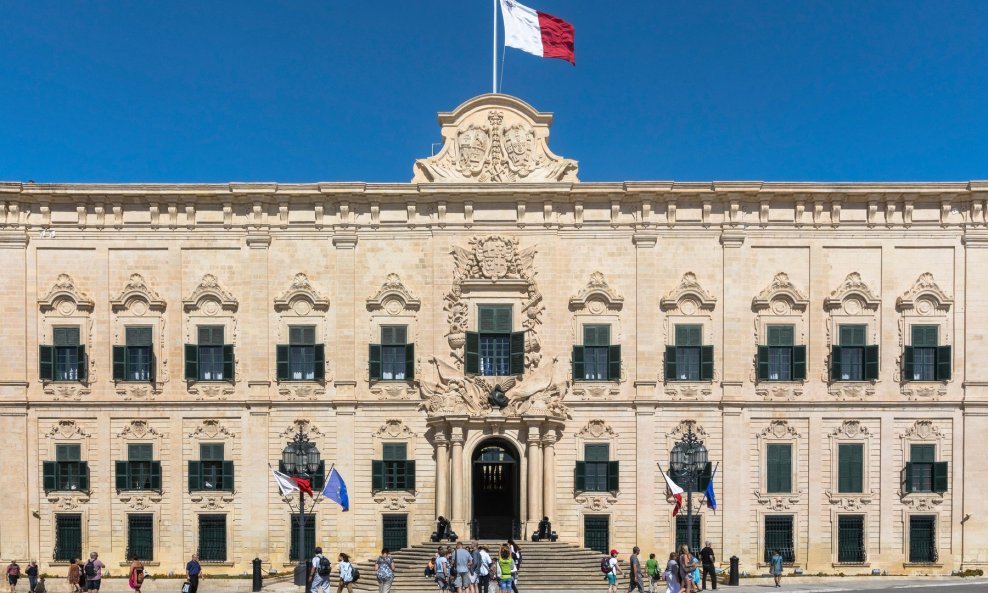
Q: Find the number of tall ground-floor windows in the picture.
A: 10